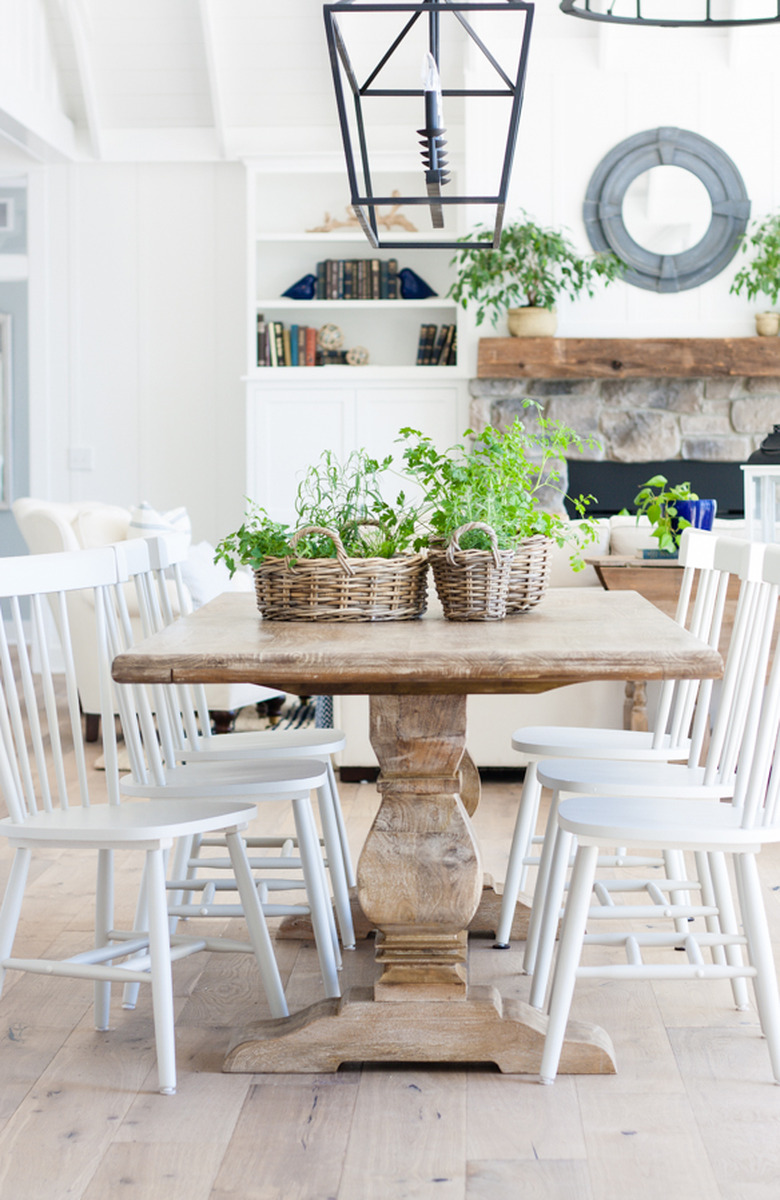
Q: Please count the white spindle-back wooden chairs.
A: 6